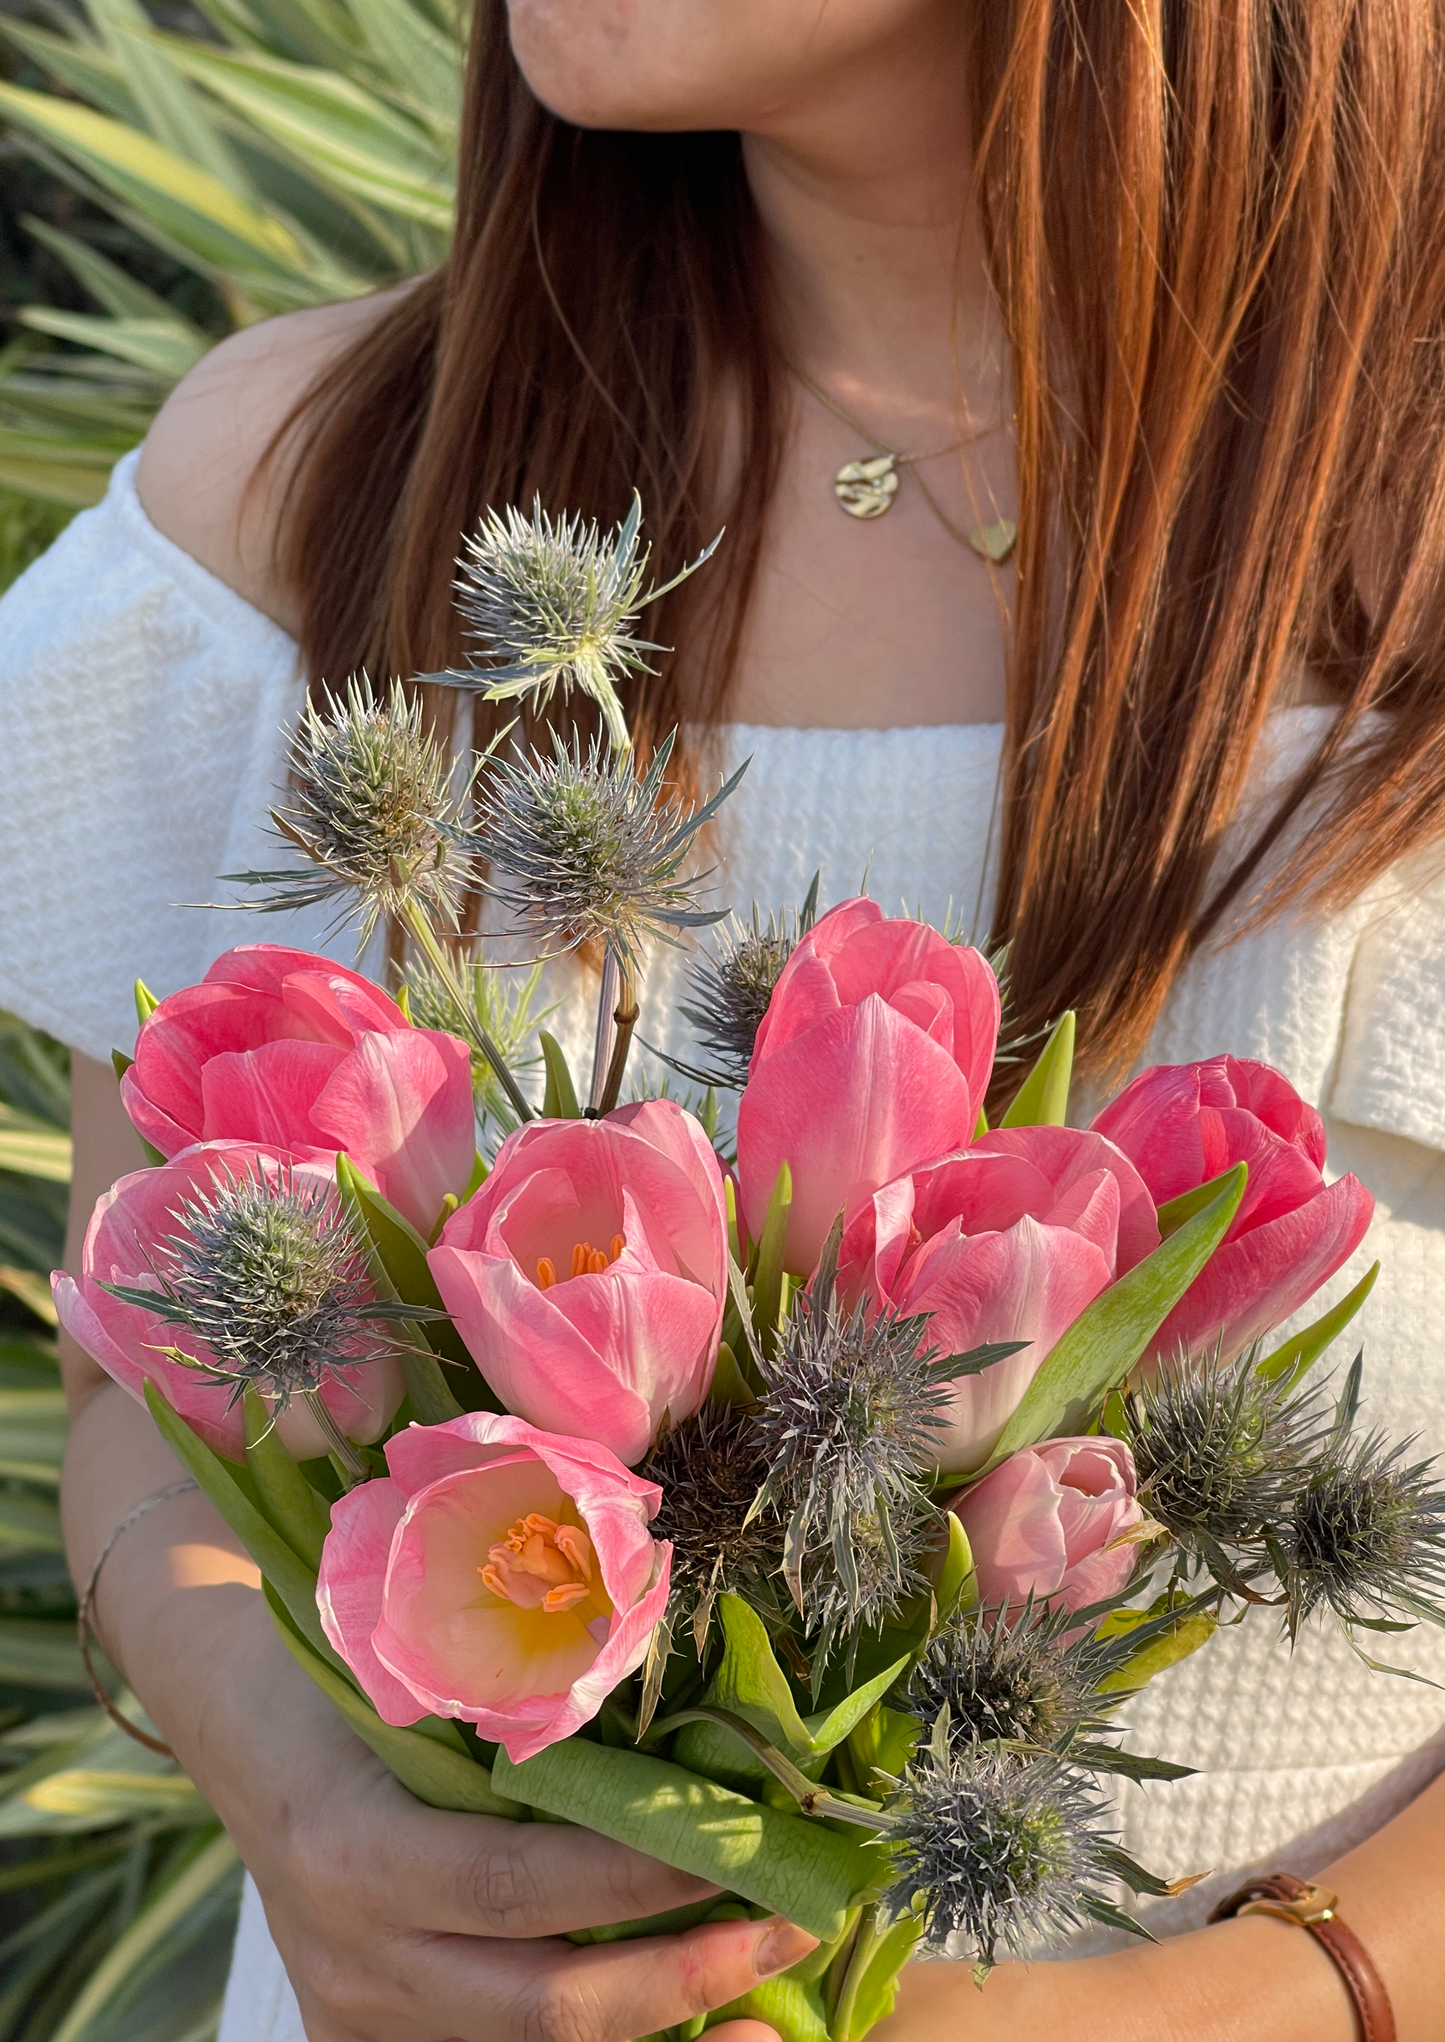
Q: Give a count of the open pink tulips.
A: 7